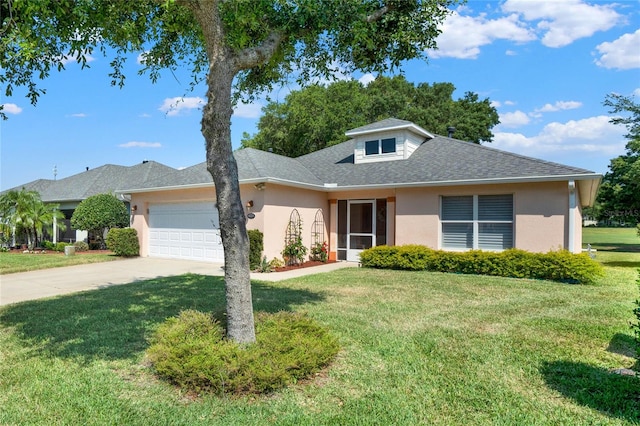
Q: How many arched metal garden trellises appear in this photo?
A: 2